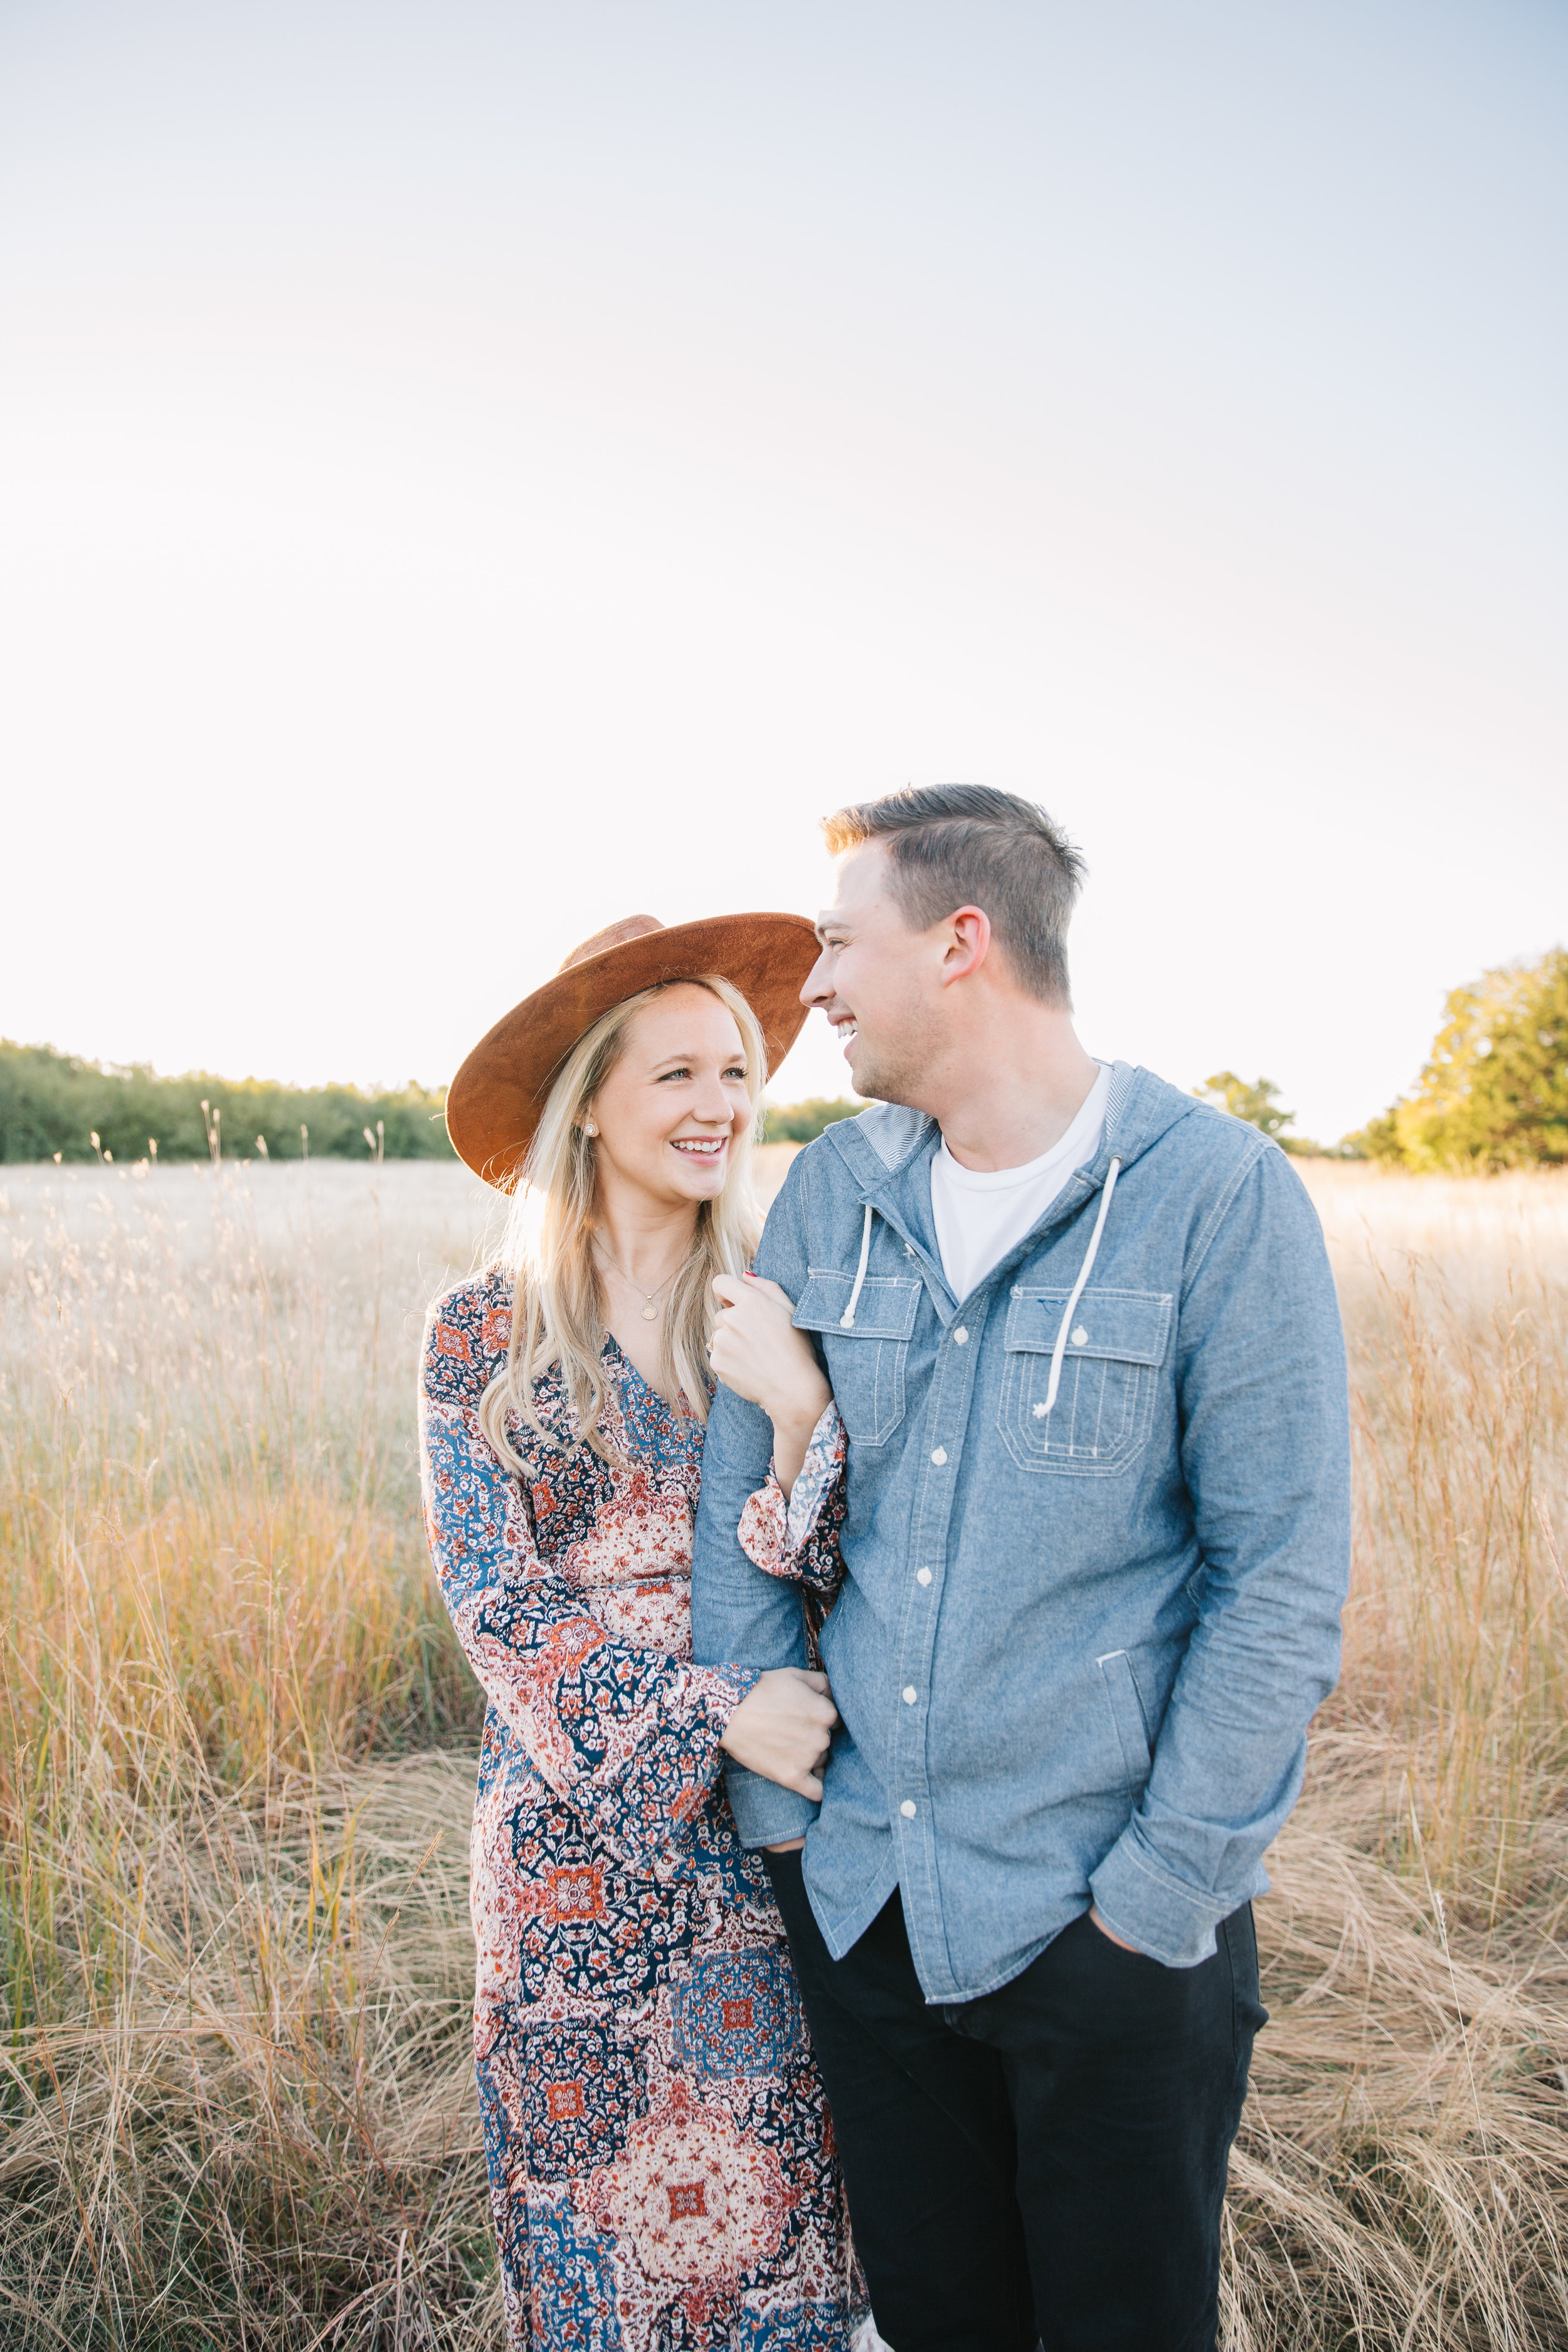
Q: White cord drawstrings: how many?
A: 2